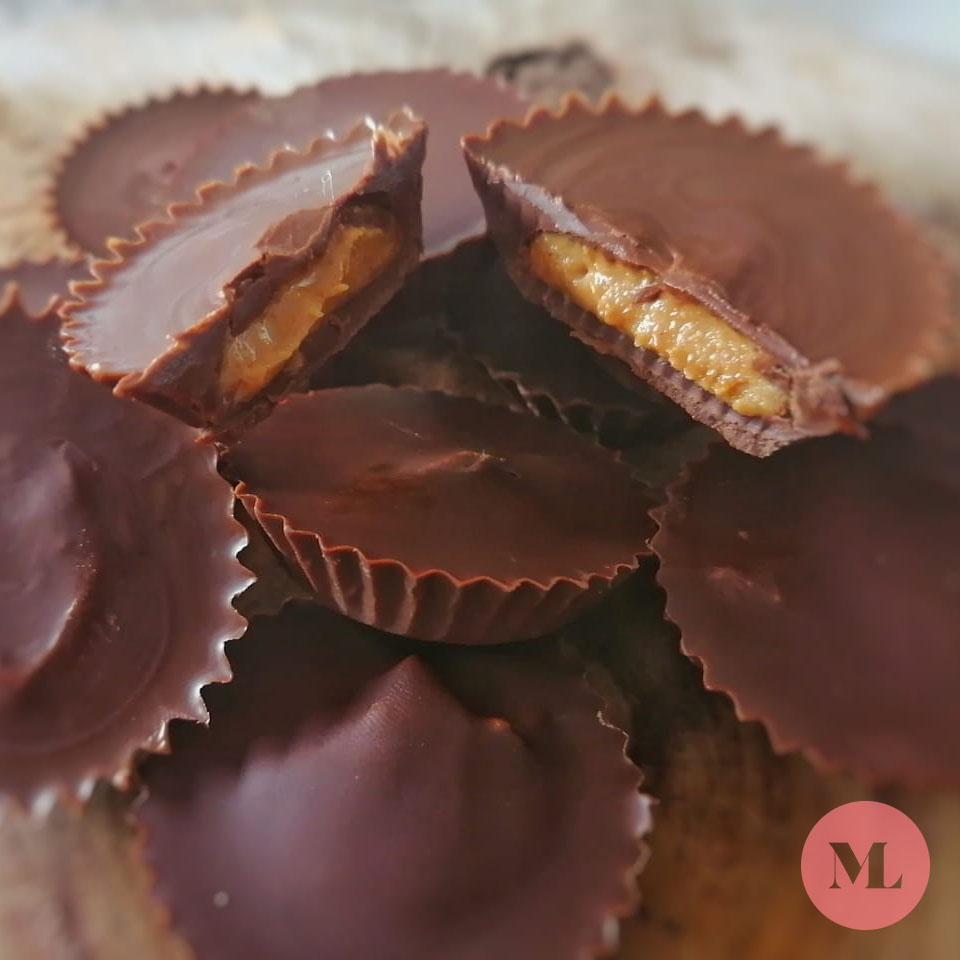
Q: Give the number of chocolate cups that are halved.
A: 2